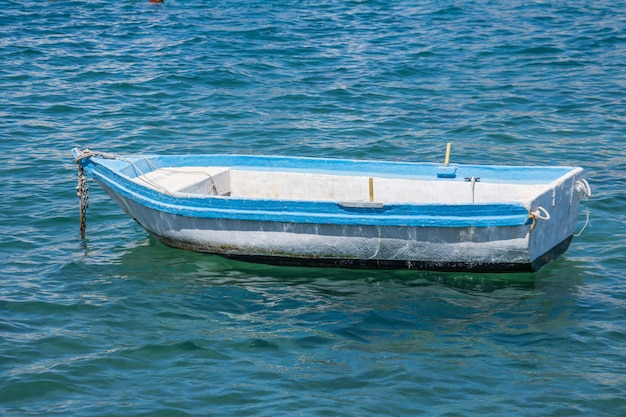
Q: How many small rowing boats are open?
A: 1